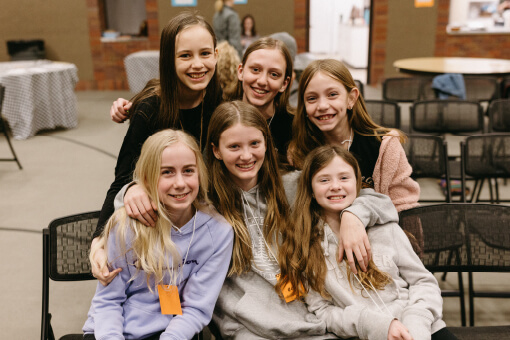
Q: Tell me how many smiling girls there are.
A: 6